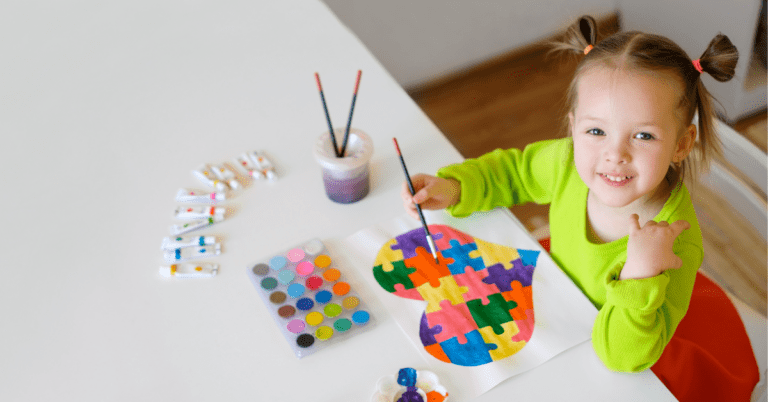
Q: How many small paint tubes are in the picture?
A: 10